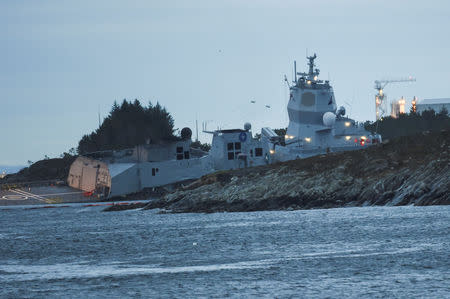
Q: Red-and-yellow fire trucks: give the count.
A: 0